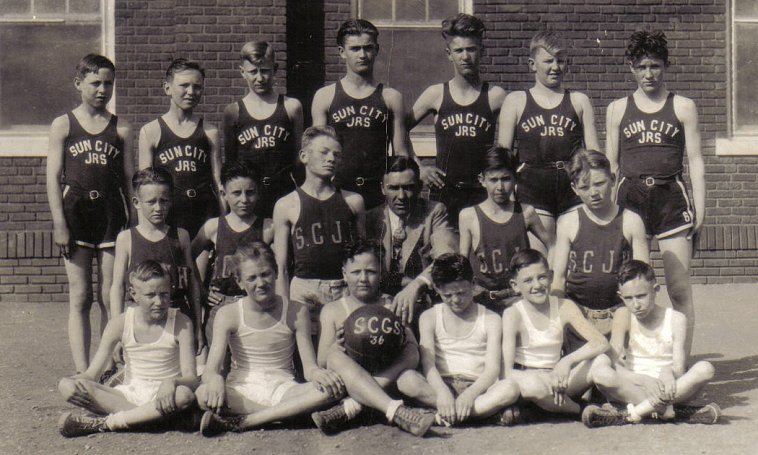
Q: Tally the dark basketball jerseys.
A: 12